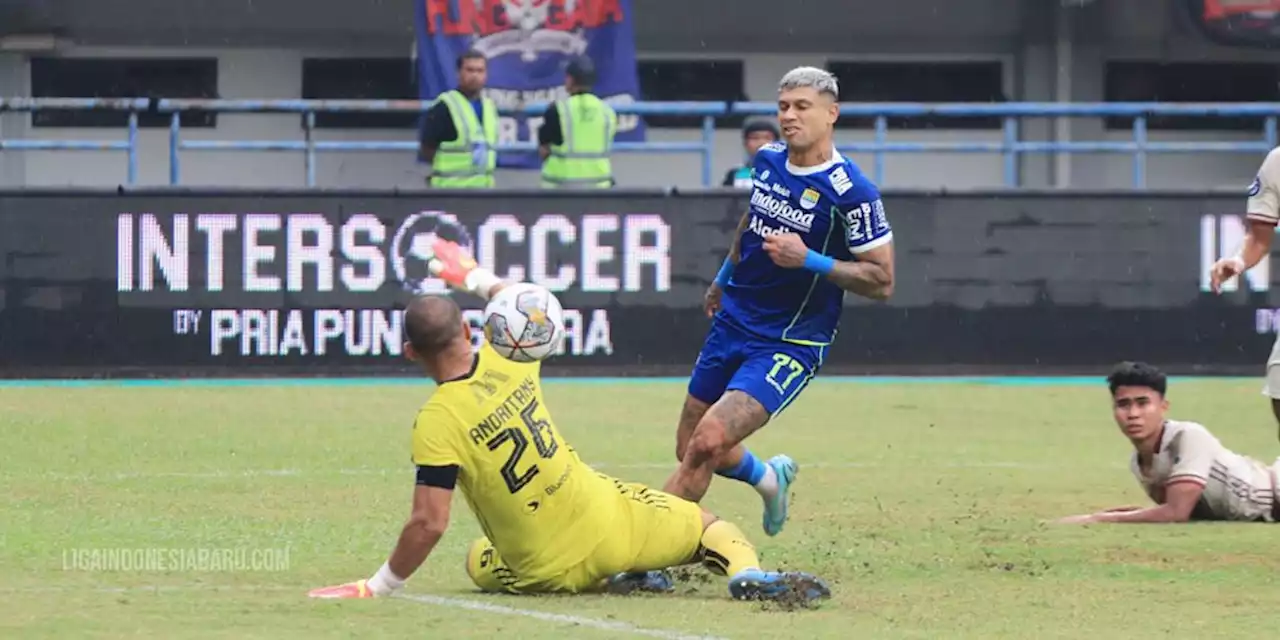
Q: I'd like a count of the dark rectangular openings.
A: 5